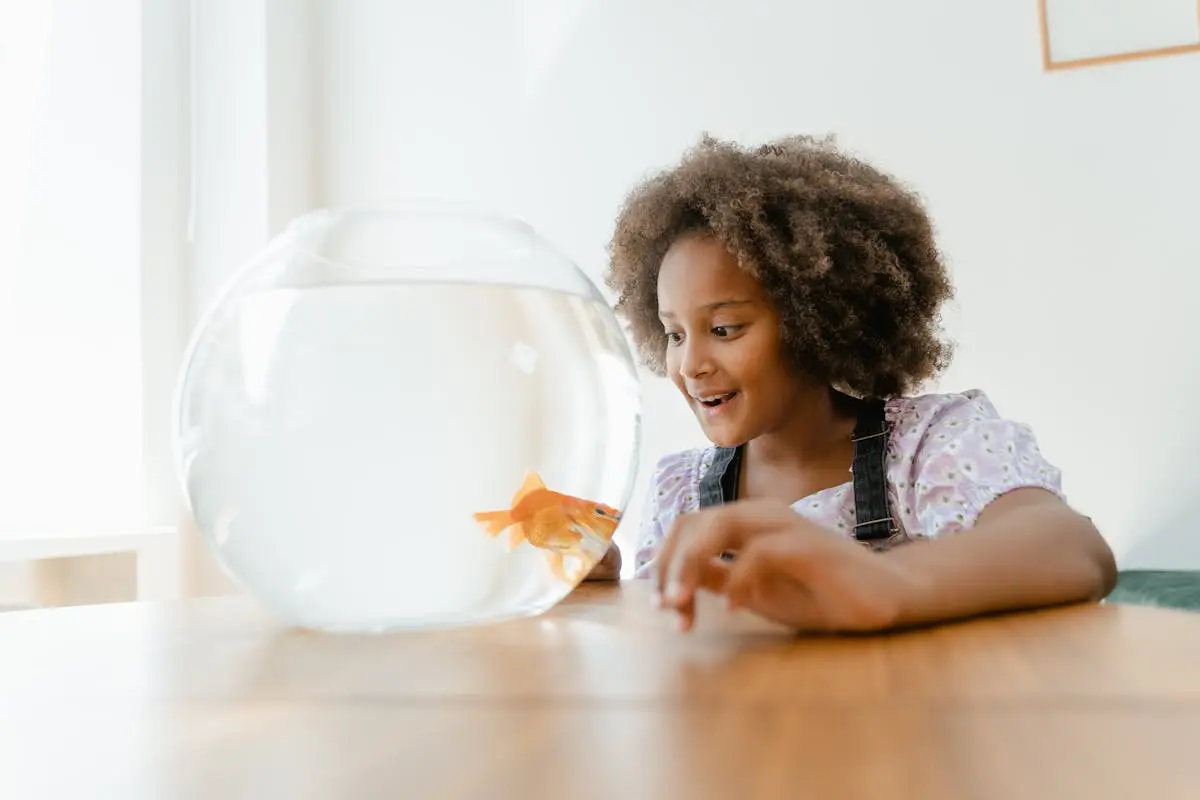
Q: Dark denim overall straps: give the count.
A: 2